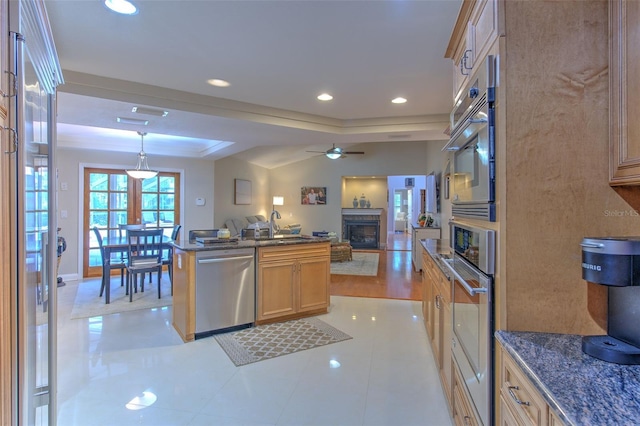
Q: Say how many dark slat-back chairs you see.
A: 4